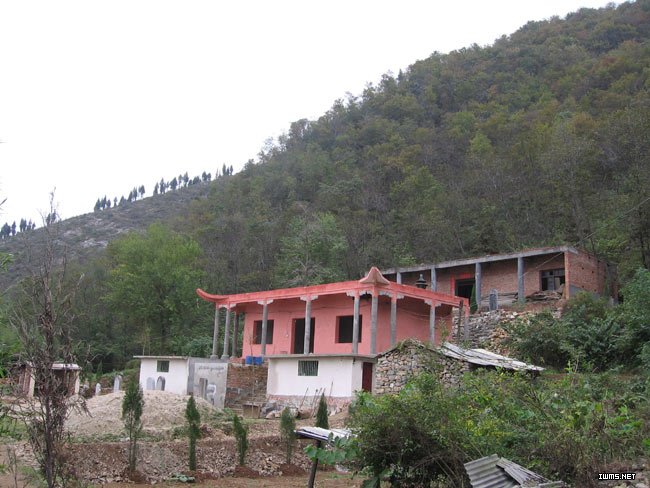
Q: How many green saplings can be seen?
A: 5